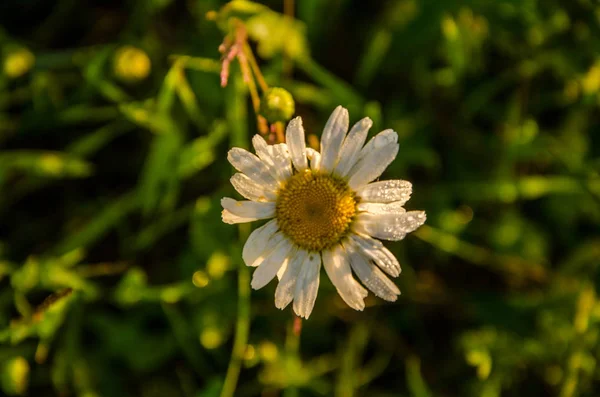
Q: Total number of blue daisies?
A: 0